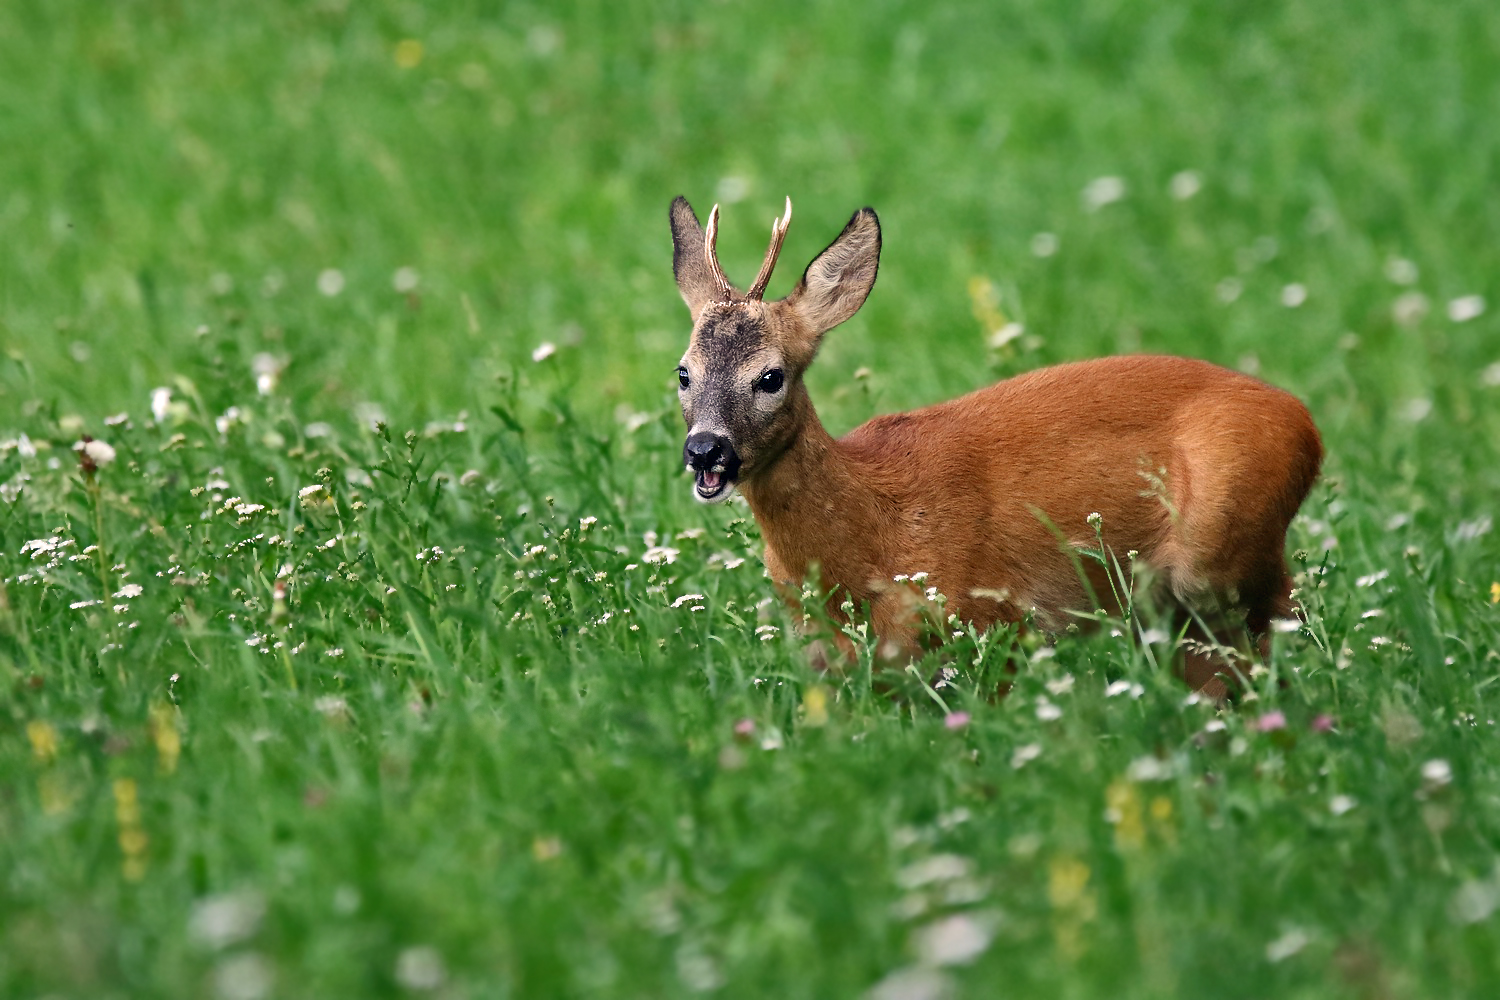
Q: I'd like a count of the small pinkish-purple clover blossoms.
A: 4